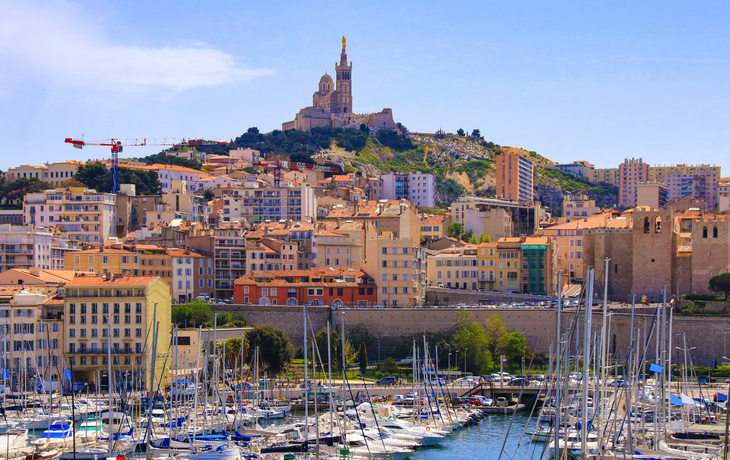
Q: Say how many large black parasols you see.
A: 0